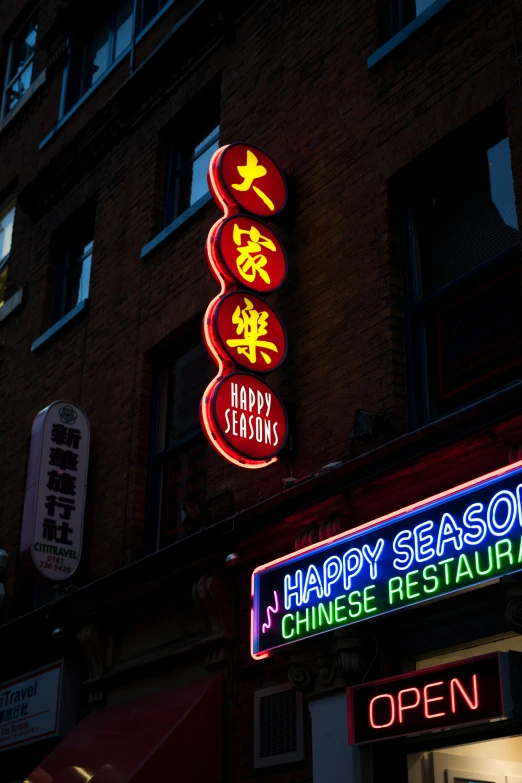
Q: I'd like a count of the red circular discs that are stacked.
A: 4